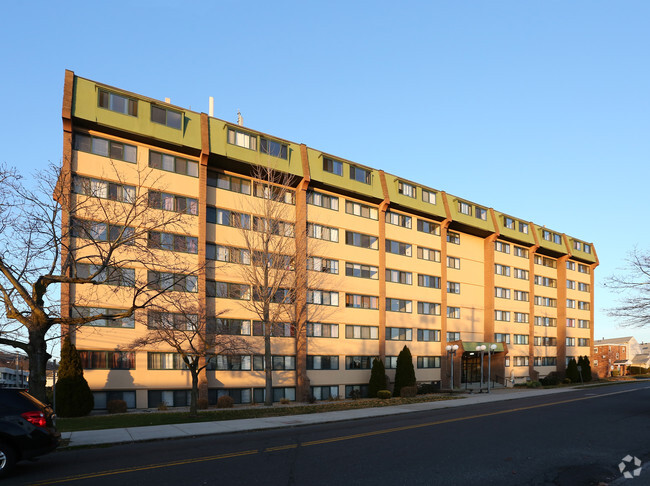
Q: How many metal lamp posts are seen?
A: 3